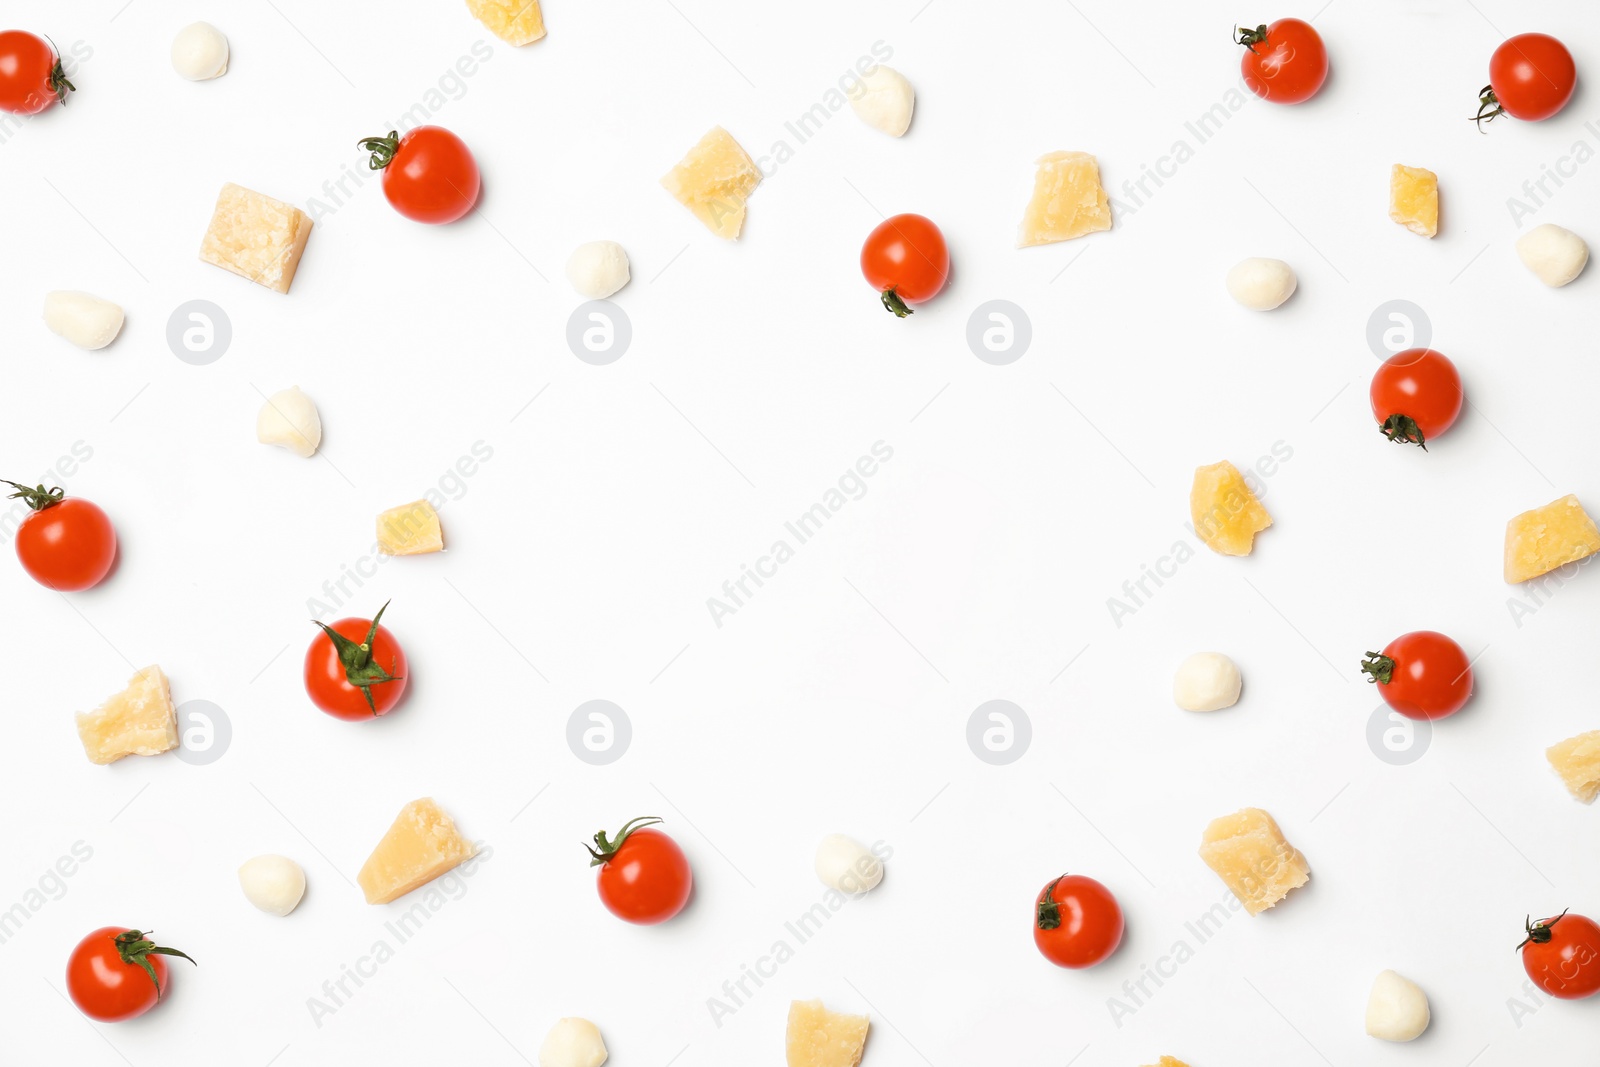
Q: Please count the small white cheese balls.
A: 12